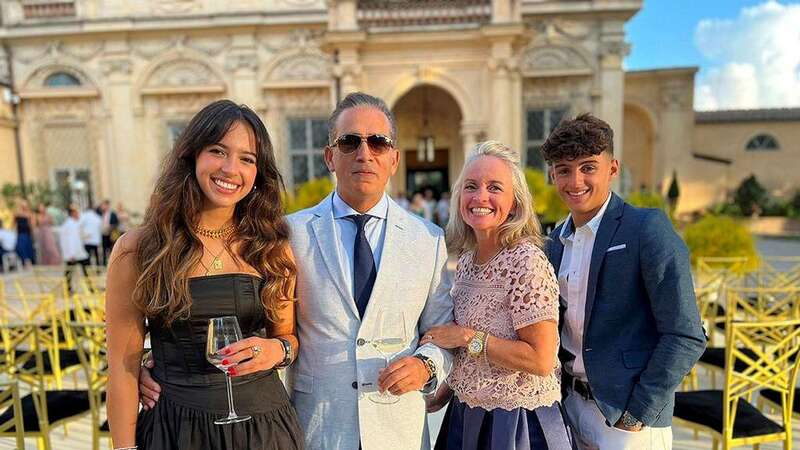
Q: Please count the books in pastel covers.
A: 0